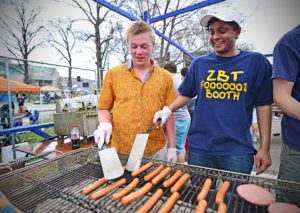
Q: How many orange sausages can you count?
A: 15